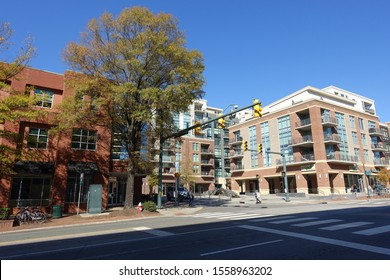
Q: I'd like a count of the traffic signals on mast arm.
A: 5